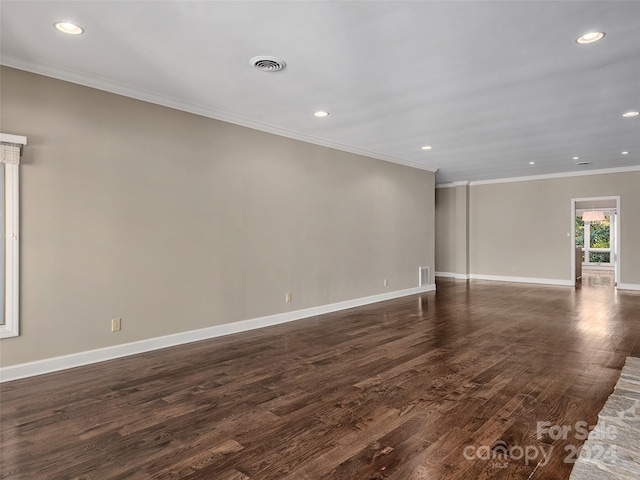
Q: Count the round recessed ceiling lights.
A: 8